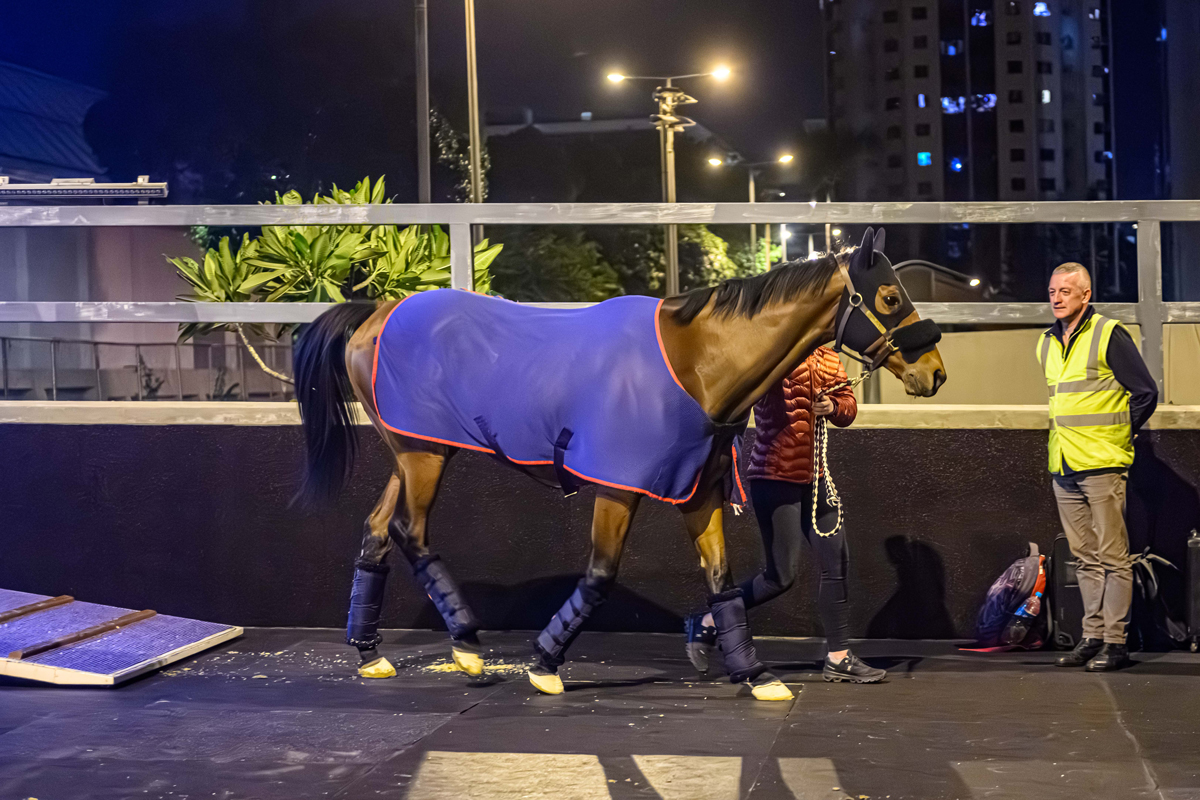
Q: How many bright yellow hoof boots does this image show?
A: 4